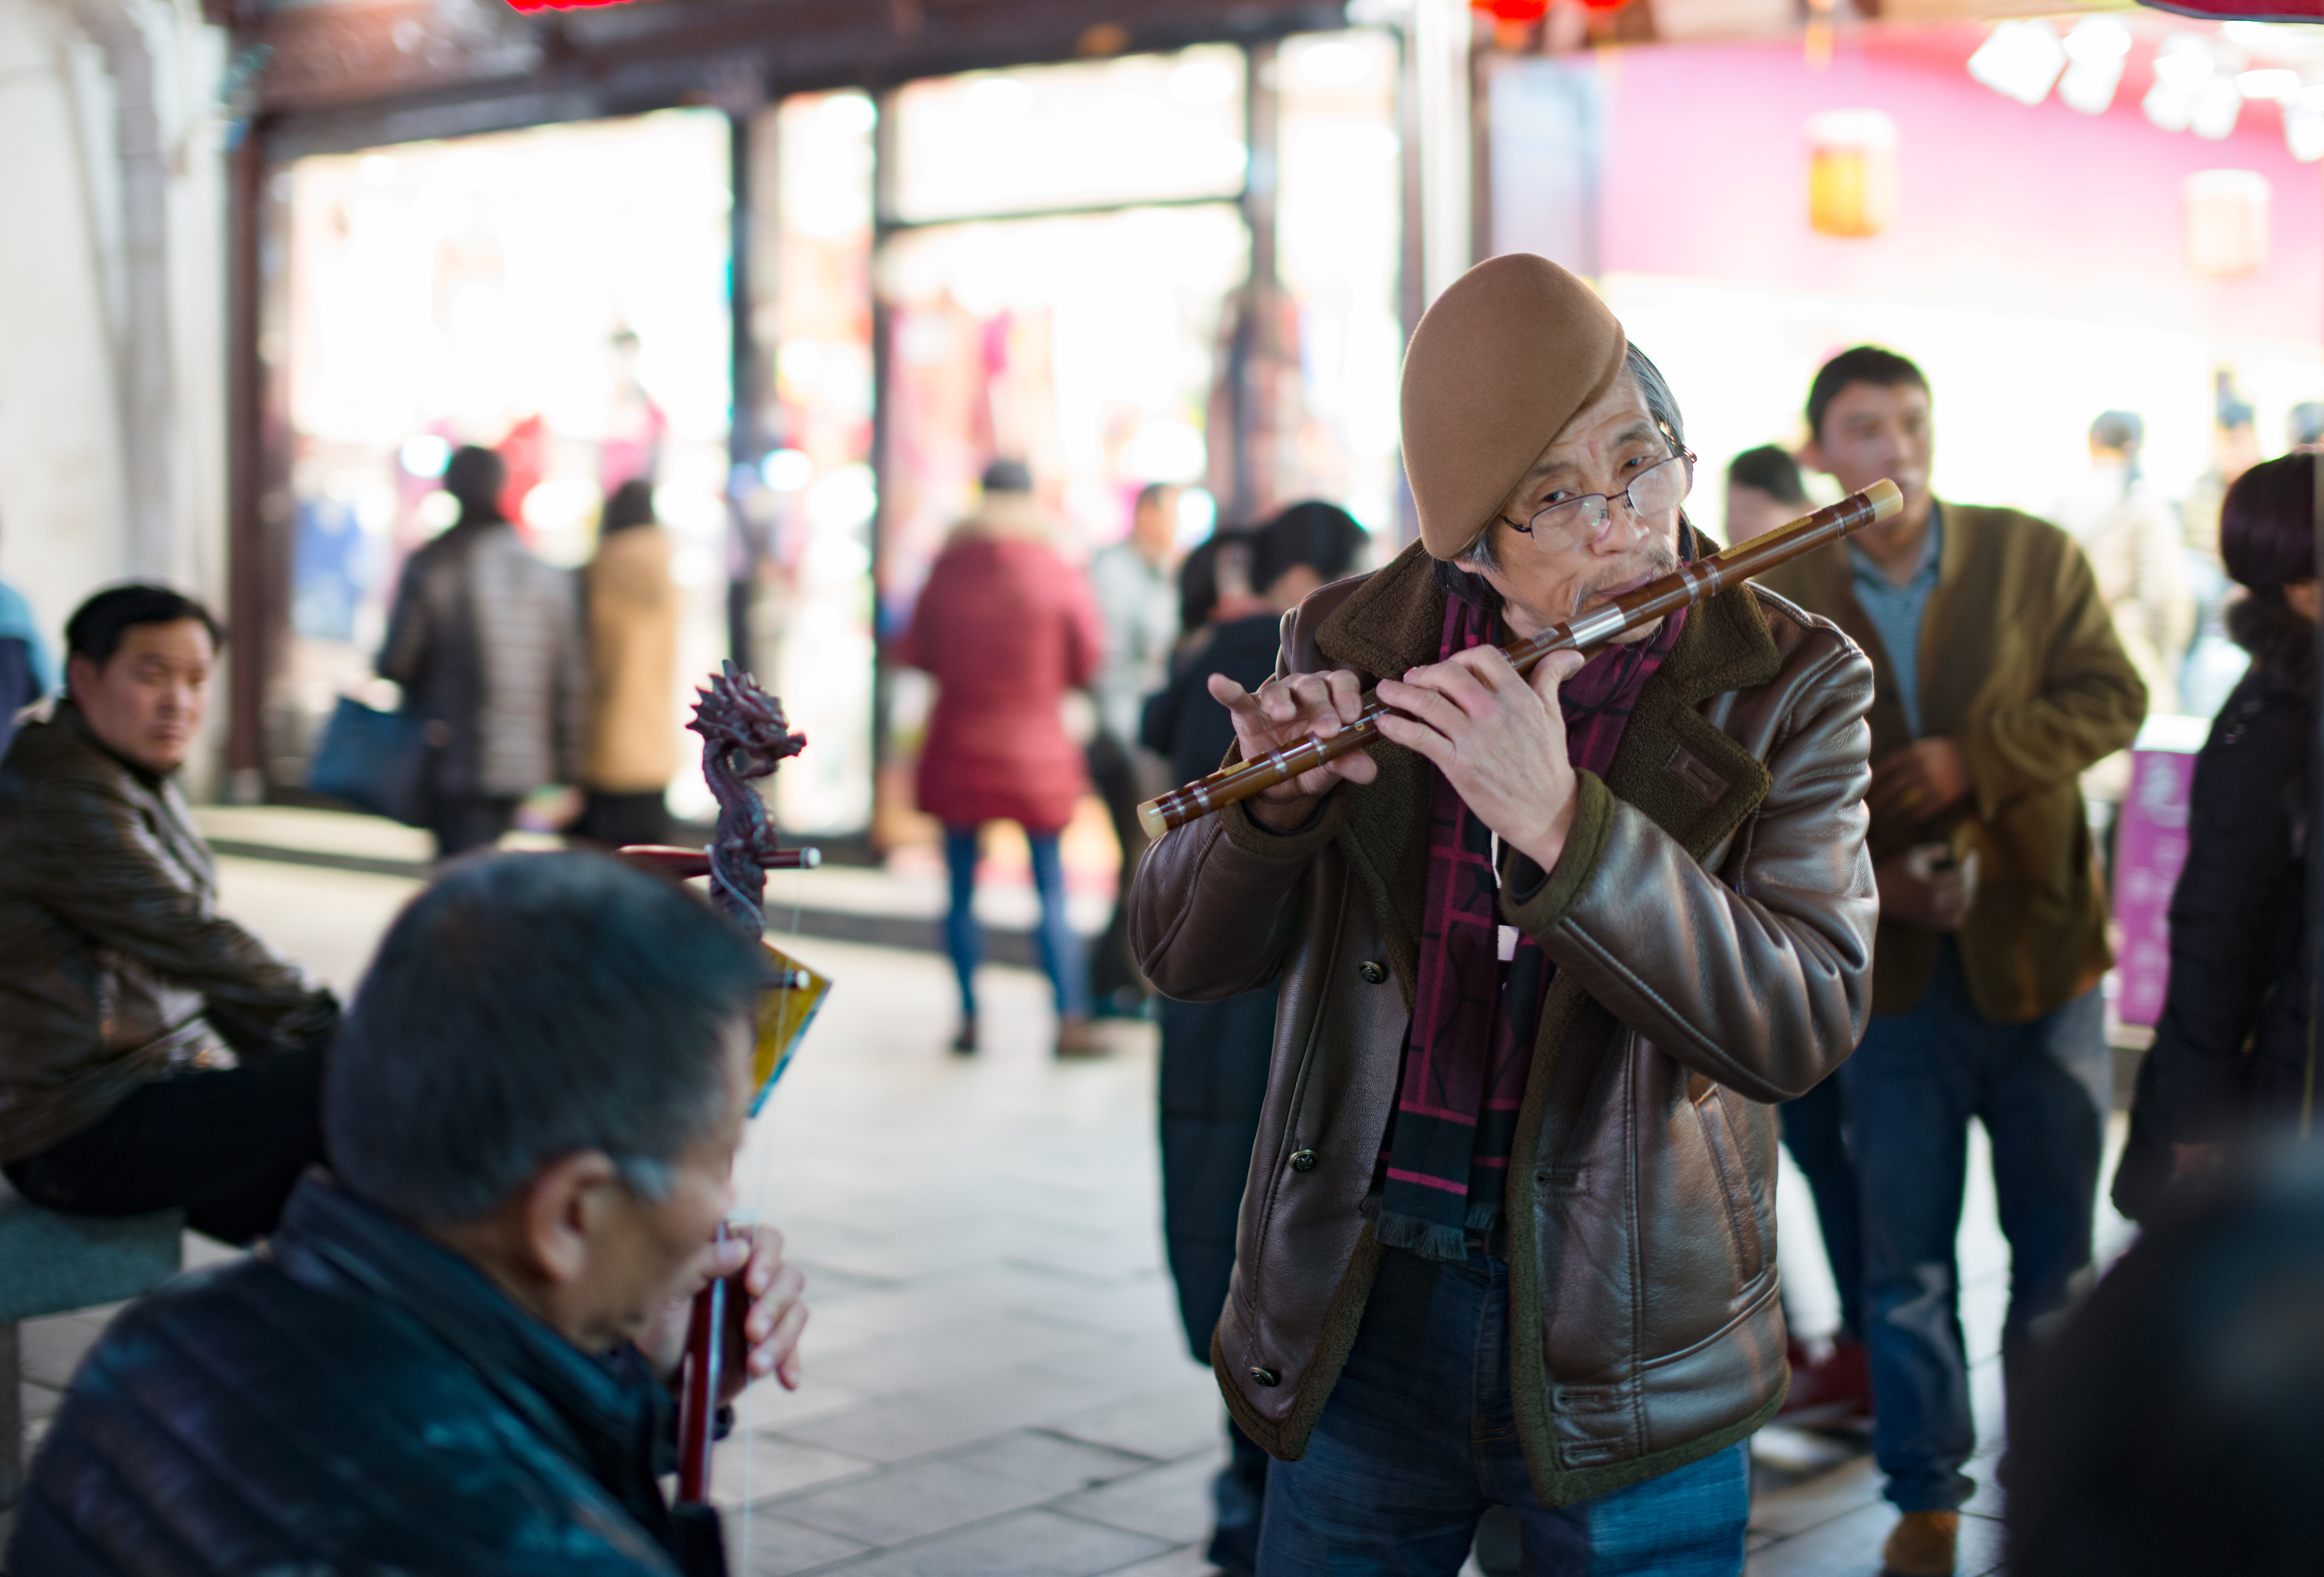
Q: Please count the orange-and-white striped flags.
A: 0